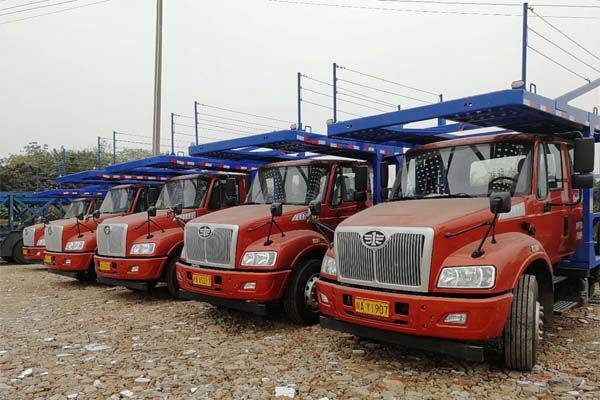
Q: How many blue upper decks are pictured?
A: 5